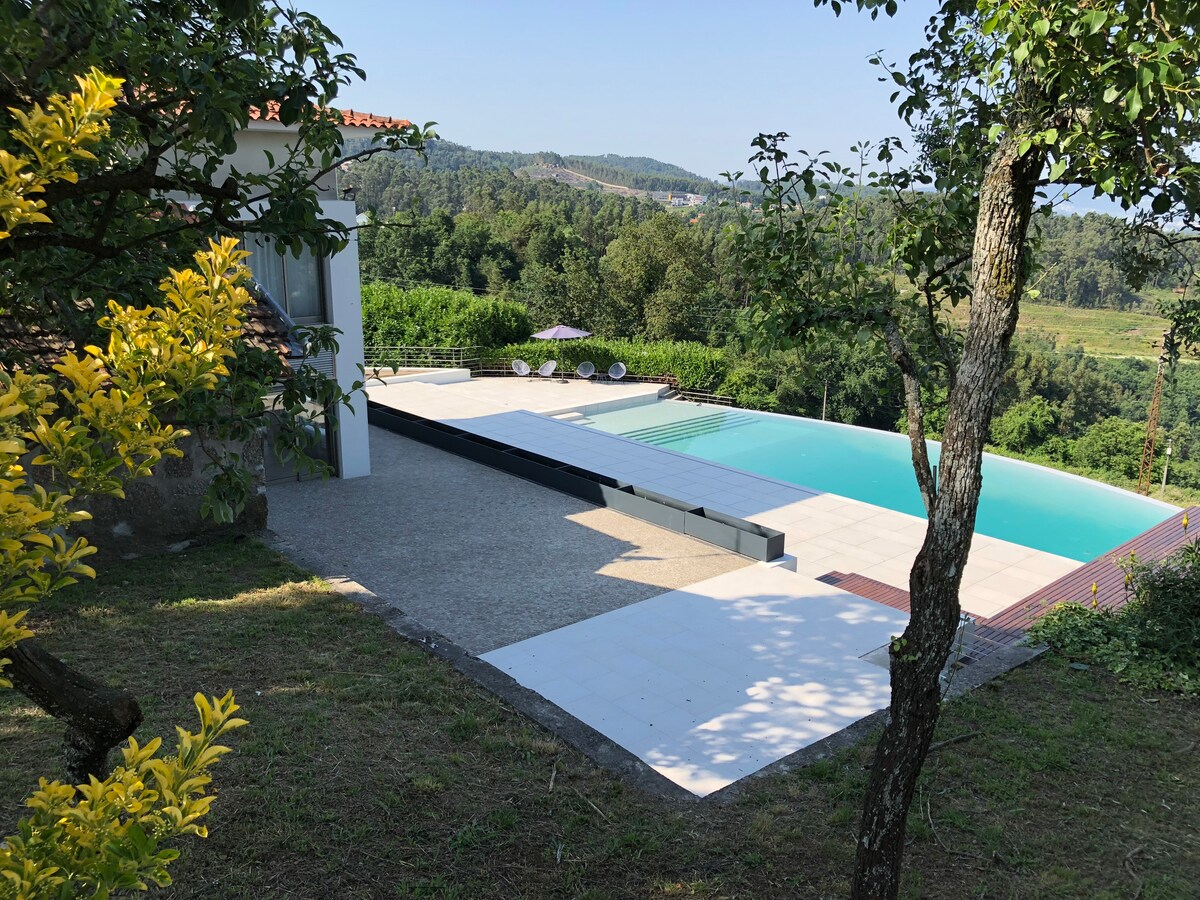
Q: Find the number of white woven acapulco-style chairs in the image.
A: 4